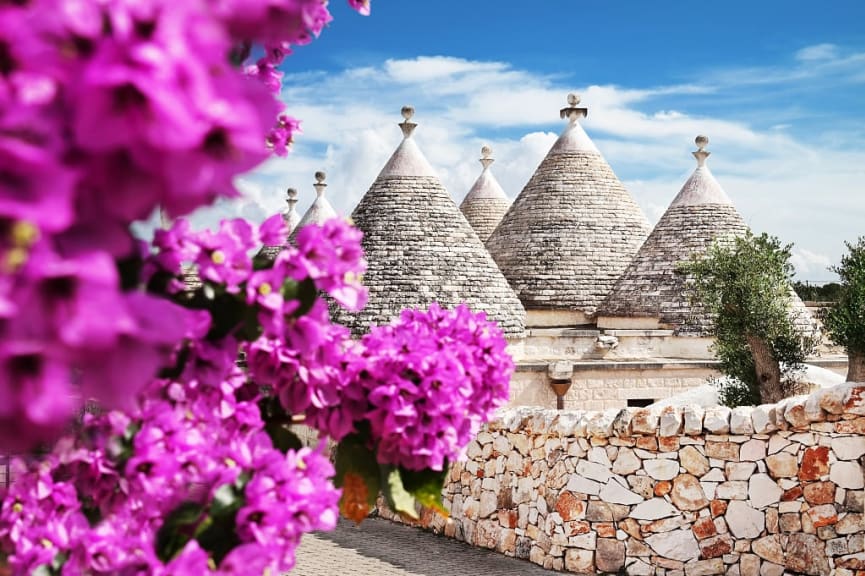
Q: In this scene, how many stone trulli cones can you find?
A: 6